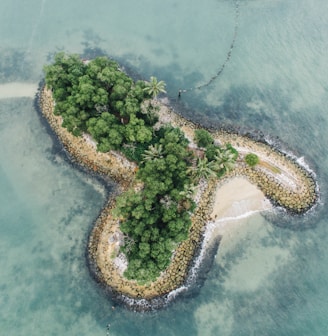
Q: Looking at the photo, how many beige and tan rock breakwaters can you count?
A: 1